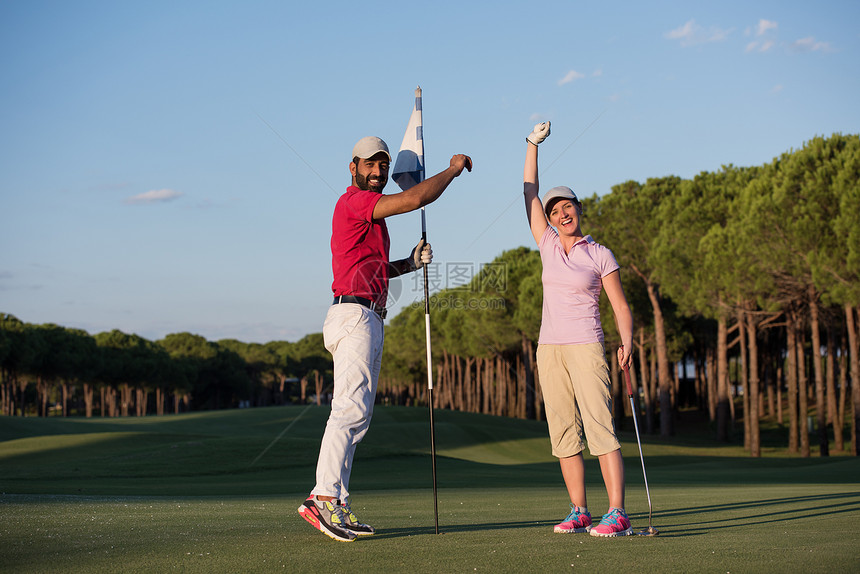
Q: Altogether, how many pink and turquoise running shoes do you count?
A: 2